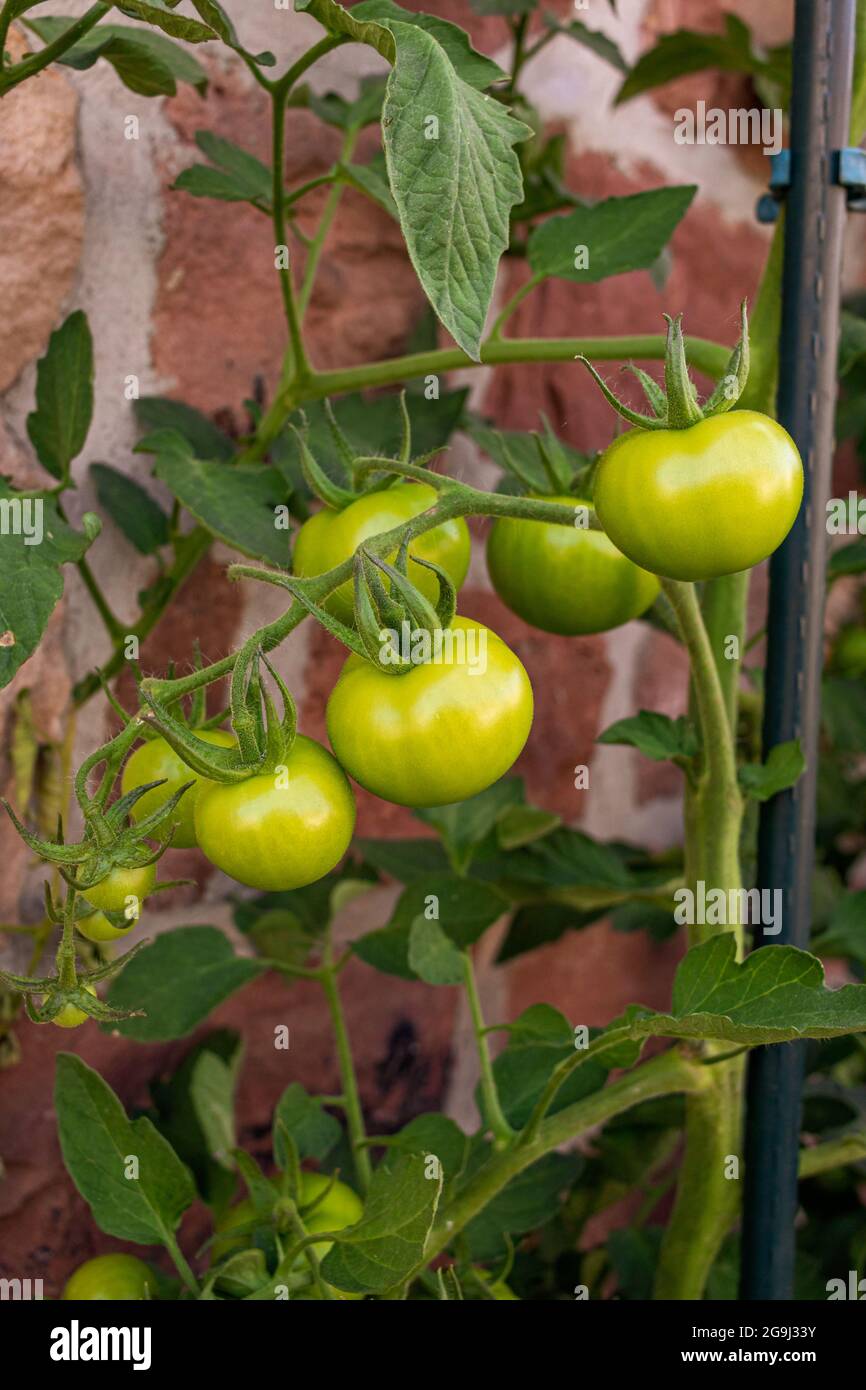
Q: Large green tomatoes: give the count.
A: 6